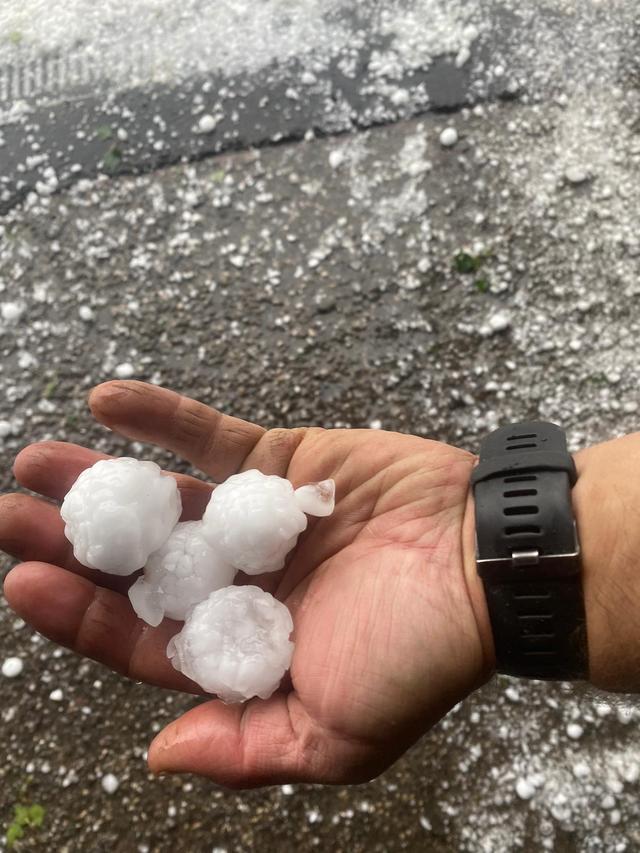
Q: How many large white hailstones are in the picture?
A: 4